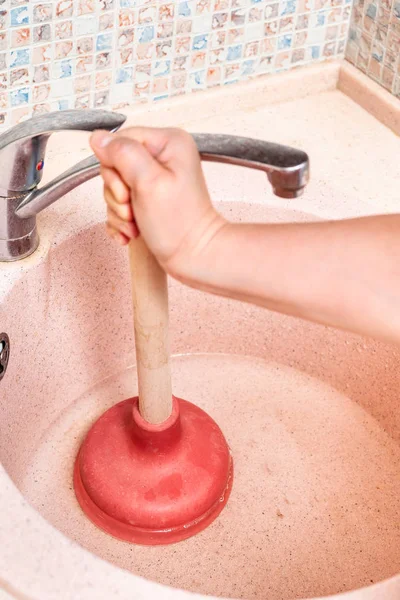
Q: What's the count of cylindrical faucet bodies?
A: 1